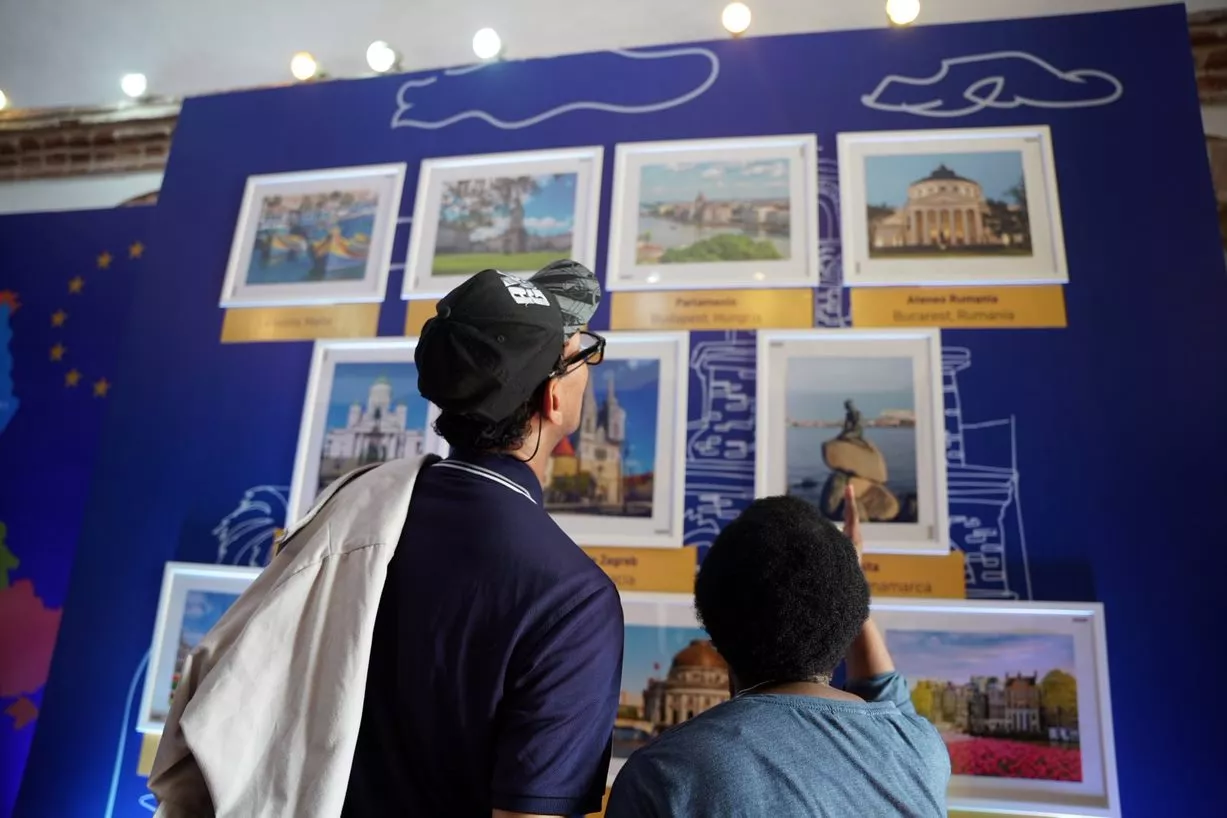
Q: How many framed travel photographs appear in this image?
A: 10